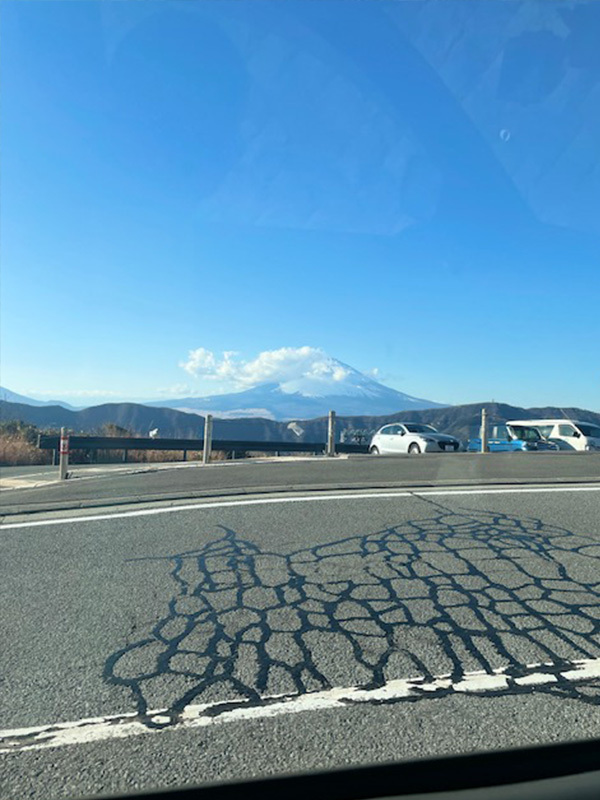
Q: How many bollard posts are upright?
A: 4